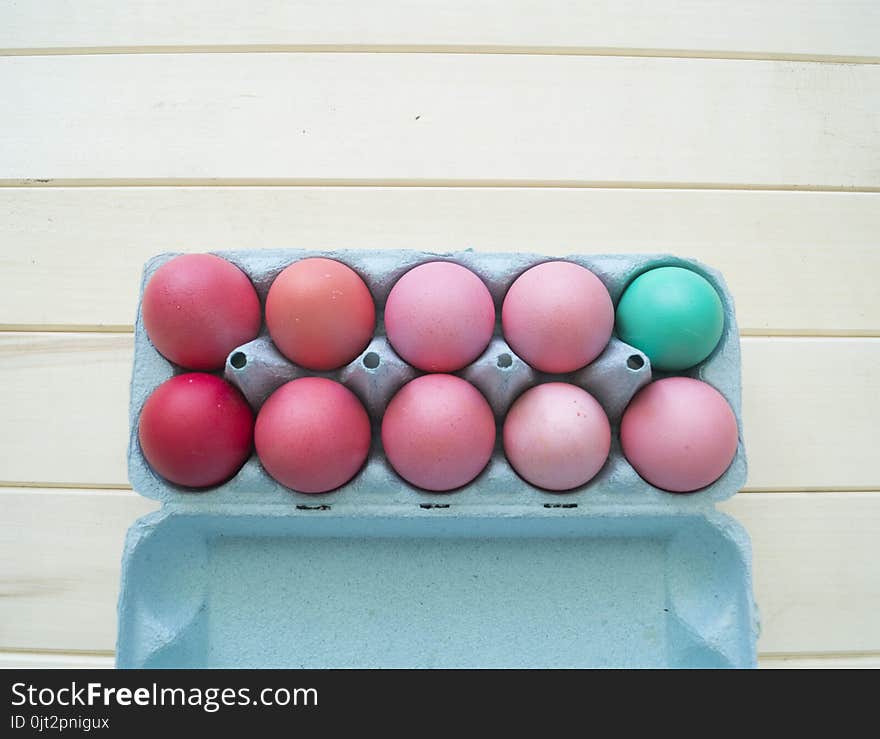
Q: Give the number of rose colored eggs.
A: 9